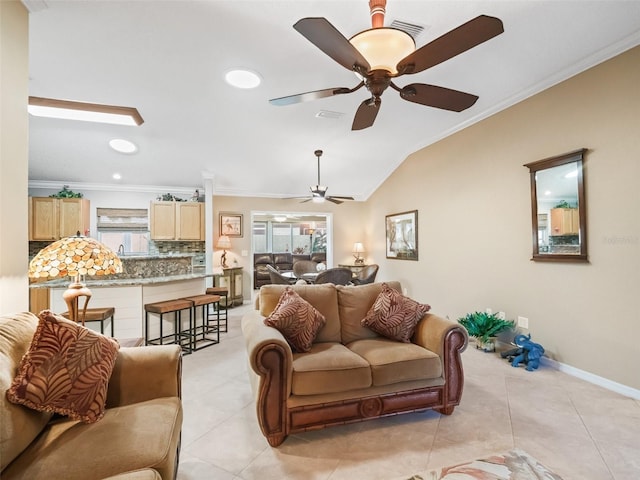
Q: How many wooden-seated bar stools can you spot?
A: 4